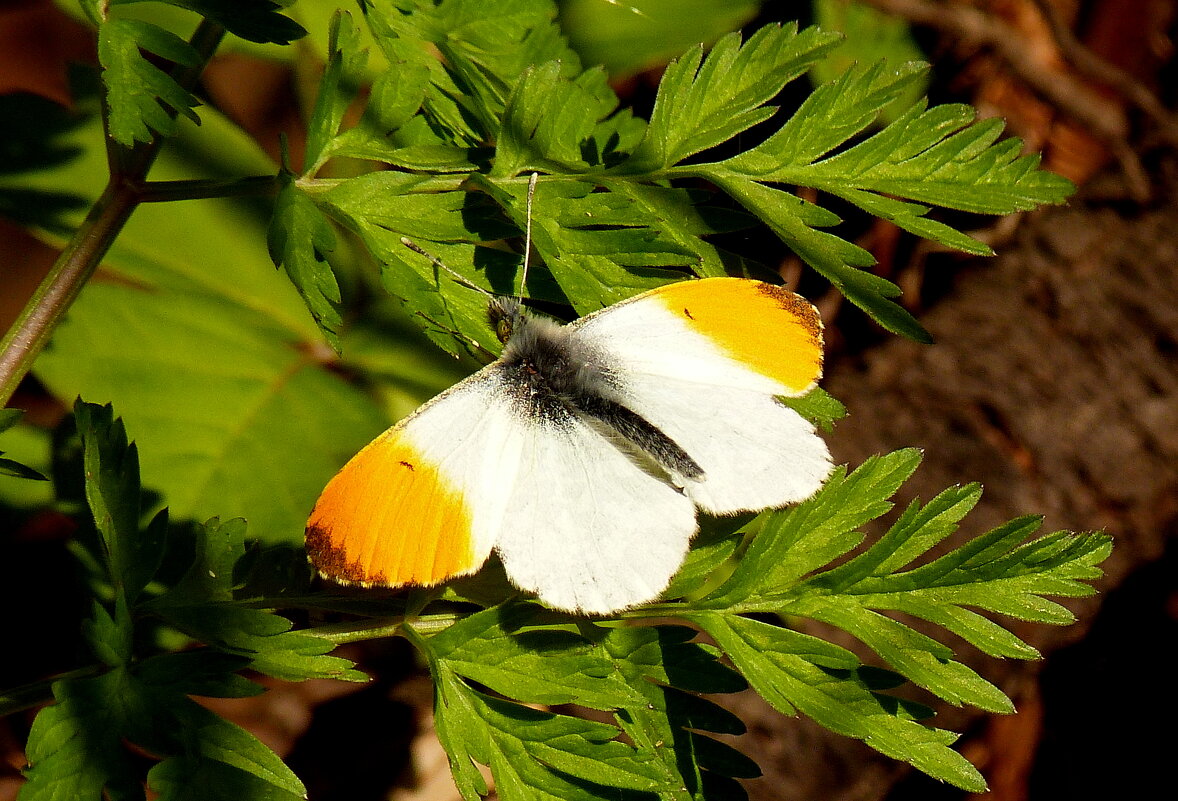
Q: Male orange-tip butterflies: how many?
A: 1